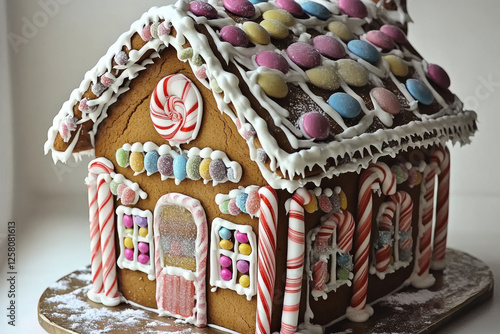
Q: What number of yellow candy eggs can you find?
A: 8